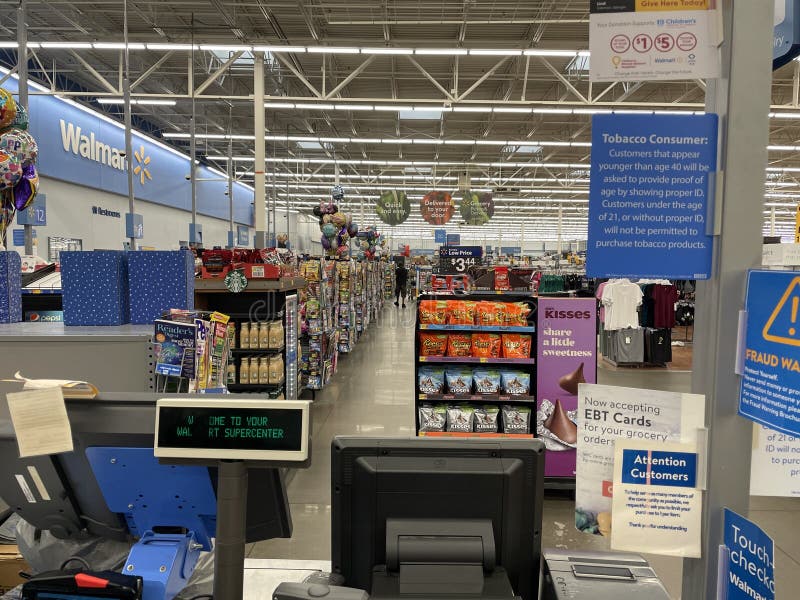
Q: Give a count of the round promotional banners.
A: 3